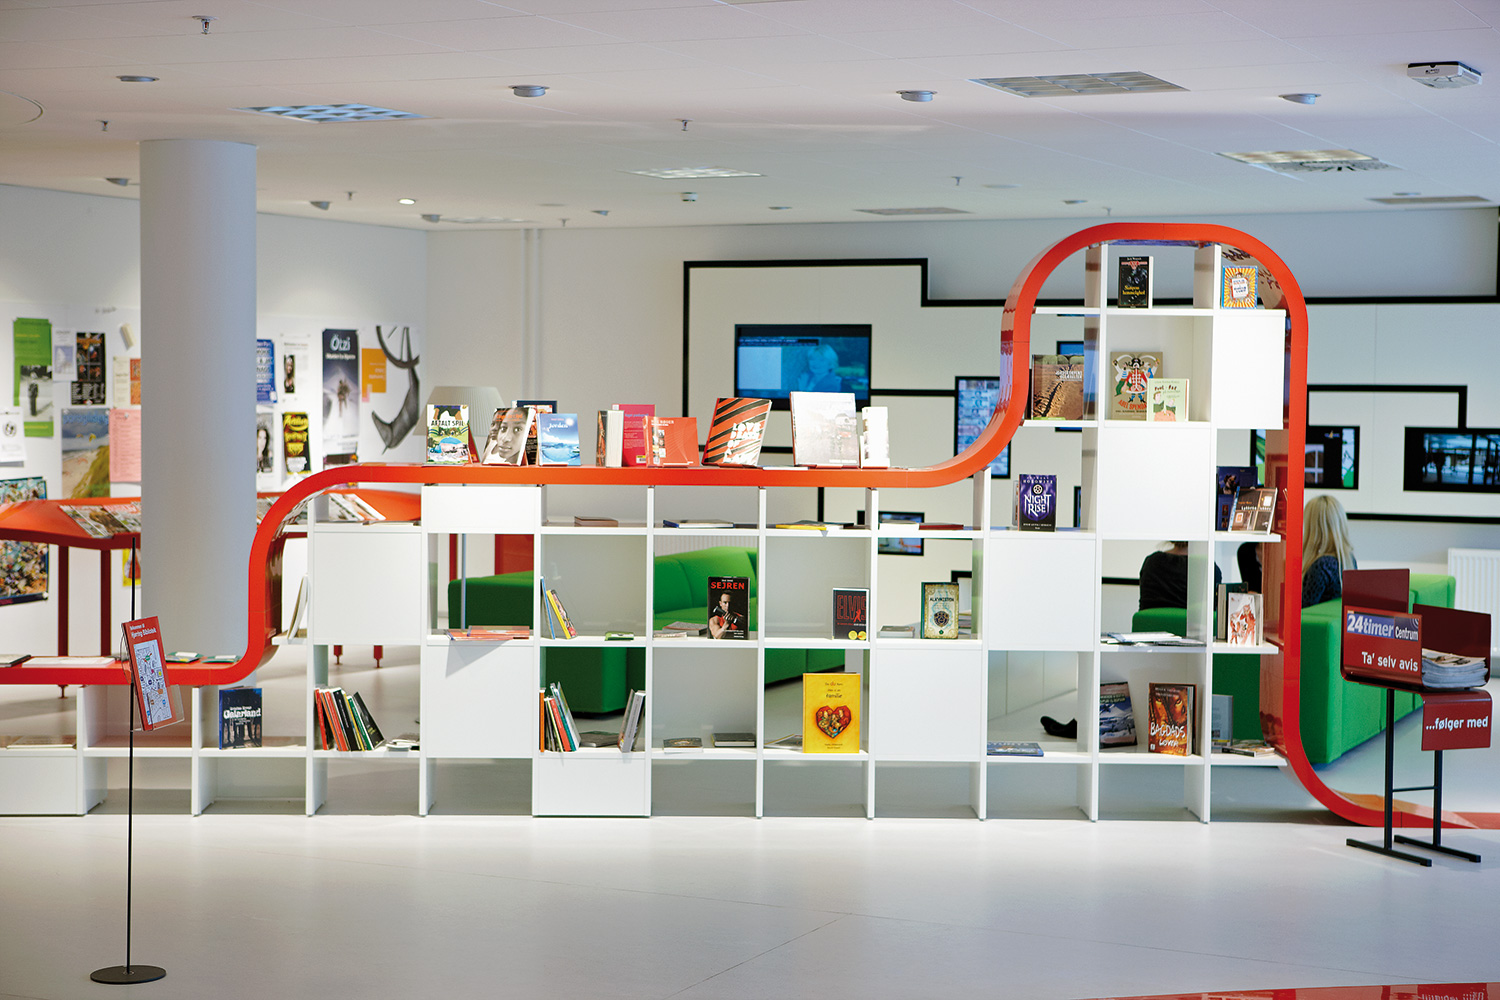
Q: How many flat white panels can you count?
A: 9